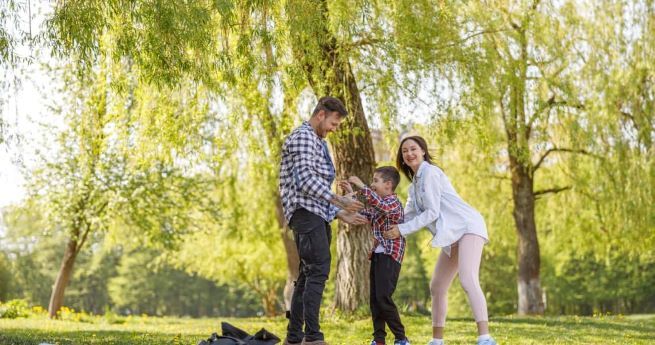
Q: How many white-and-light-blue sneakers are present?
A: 2